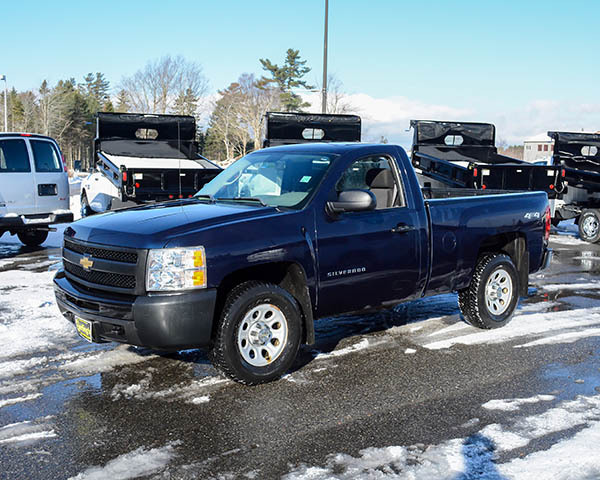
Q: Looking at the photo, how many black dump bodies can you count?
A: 4